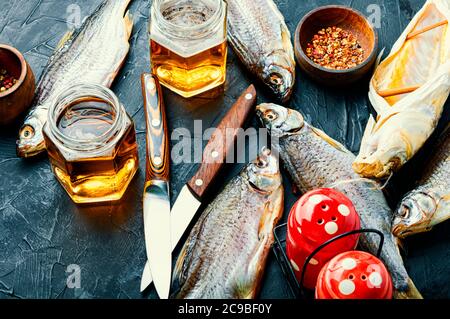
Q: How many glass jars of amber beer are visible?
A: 2